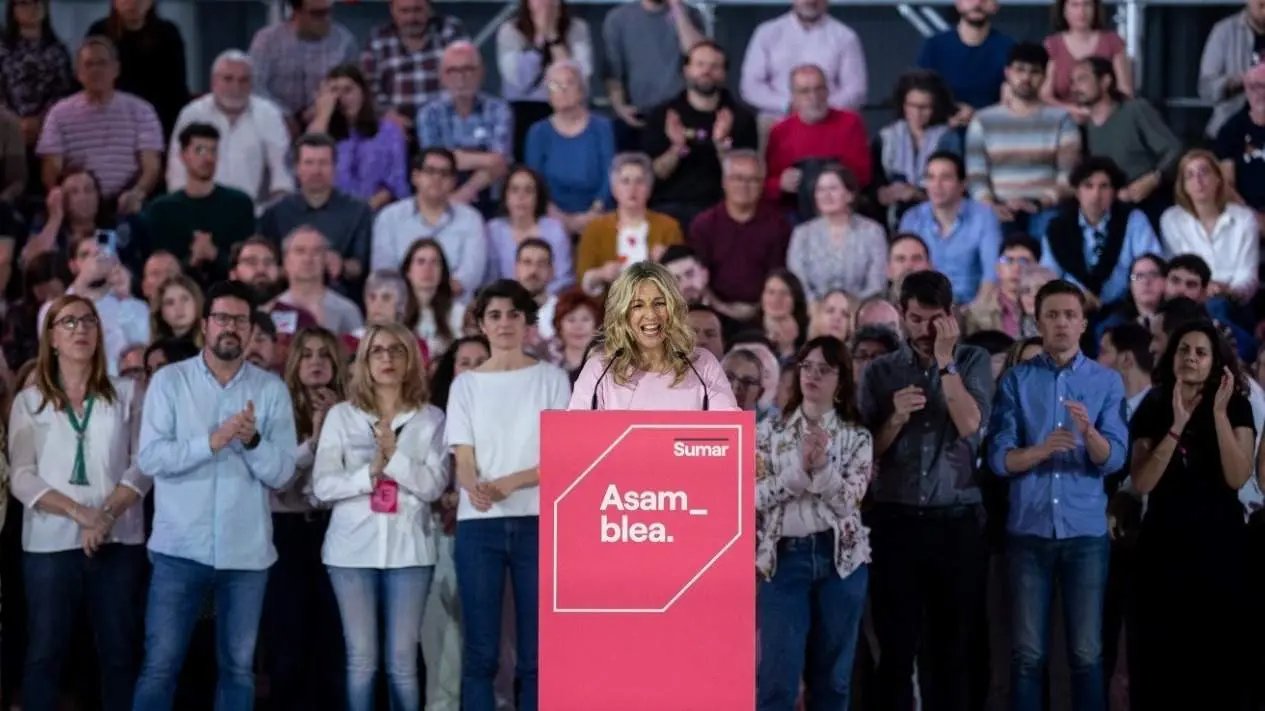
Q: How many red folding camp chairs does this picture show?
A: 0